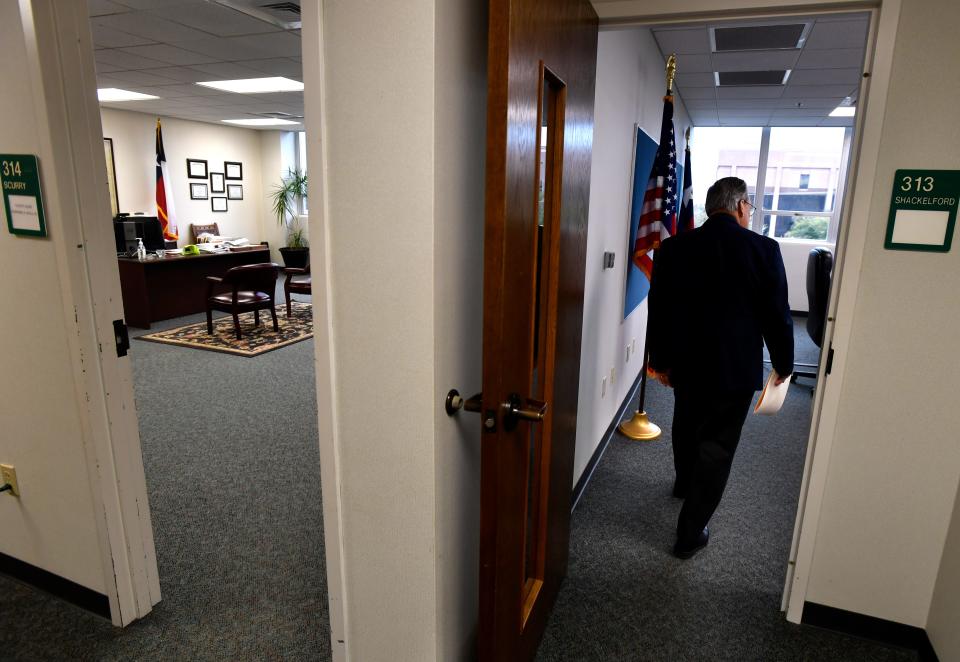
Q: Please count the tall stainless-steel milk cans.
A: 0